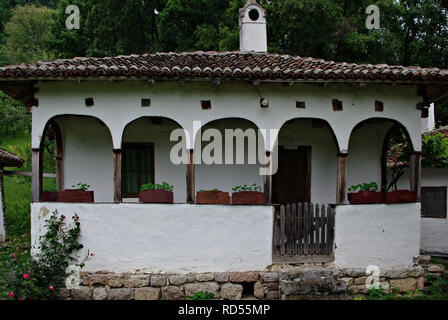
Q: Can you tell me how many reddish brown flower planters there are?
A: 6